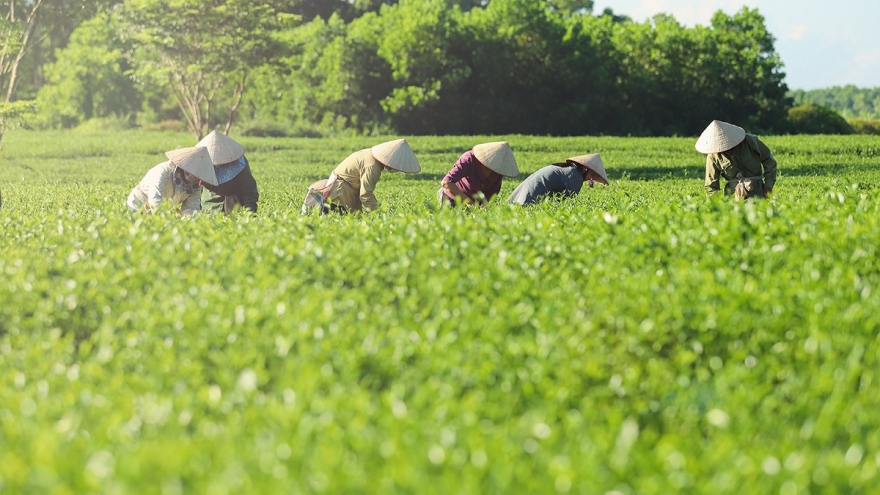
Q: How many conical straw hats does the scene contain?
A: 6